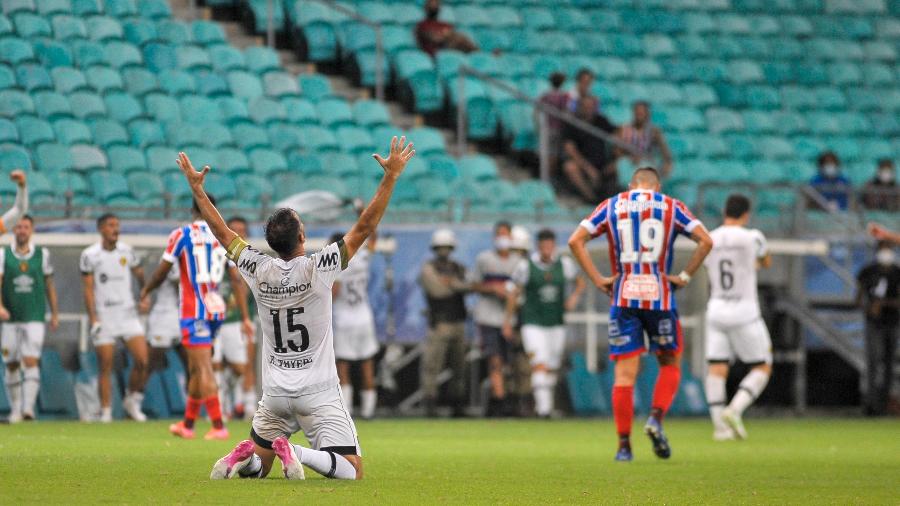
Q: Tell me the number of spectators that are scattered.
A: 7